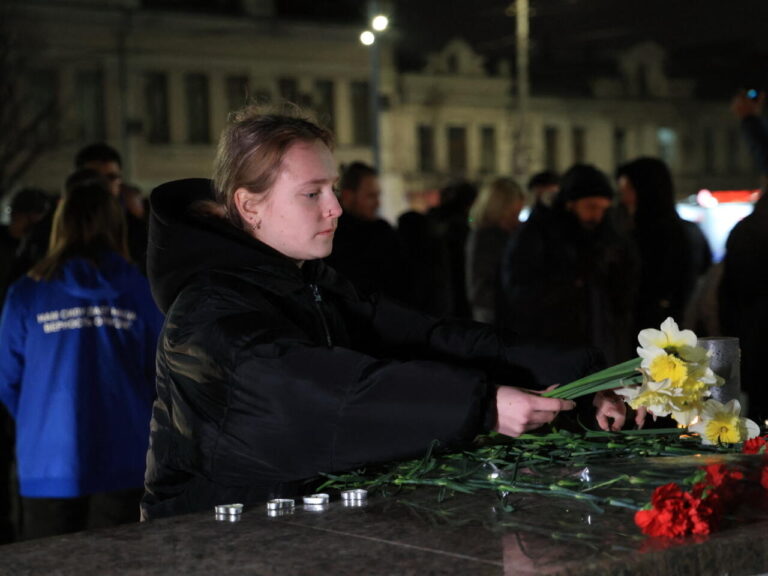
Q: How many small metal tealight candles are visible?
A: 4